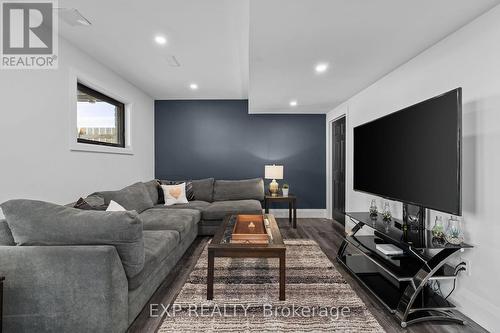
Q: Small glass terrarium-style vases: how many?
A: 4